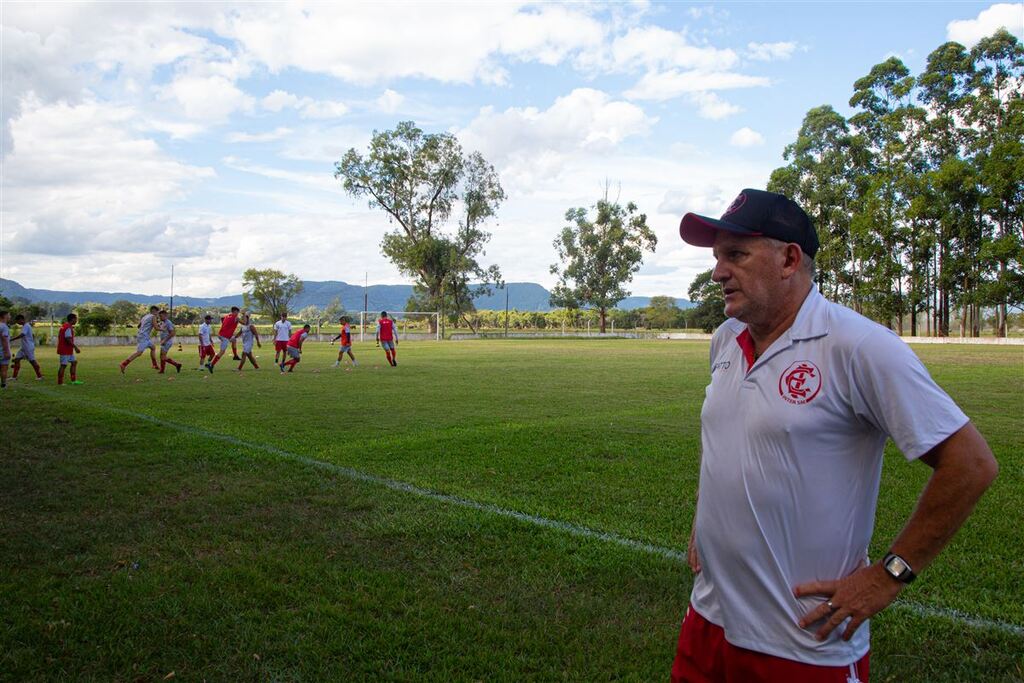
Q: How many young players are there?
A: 12